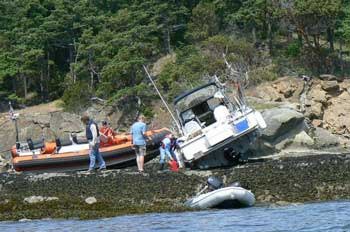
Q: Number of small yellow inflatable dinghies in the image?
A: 0